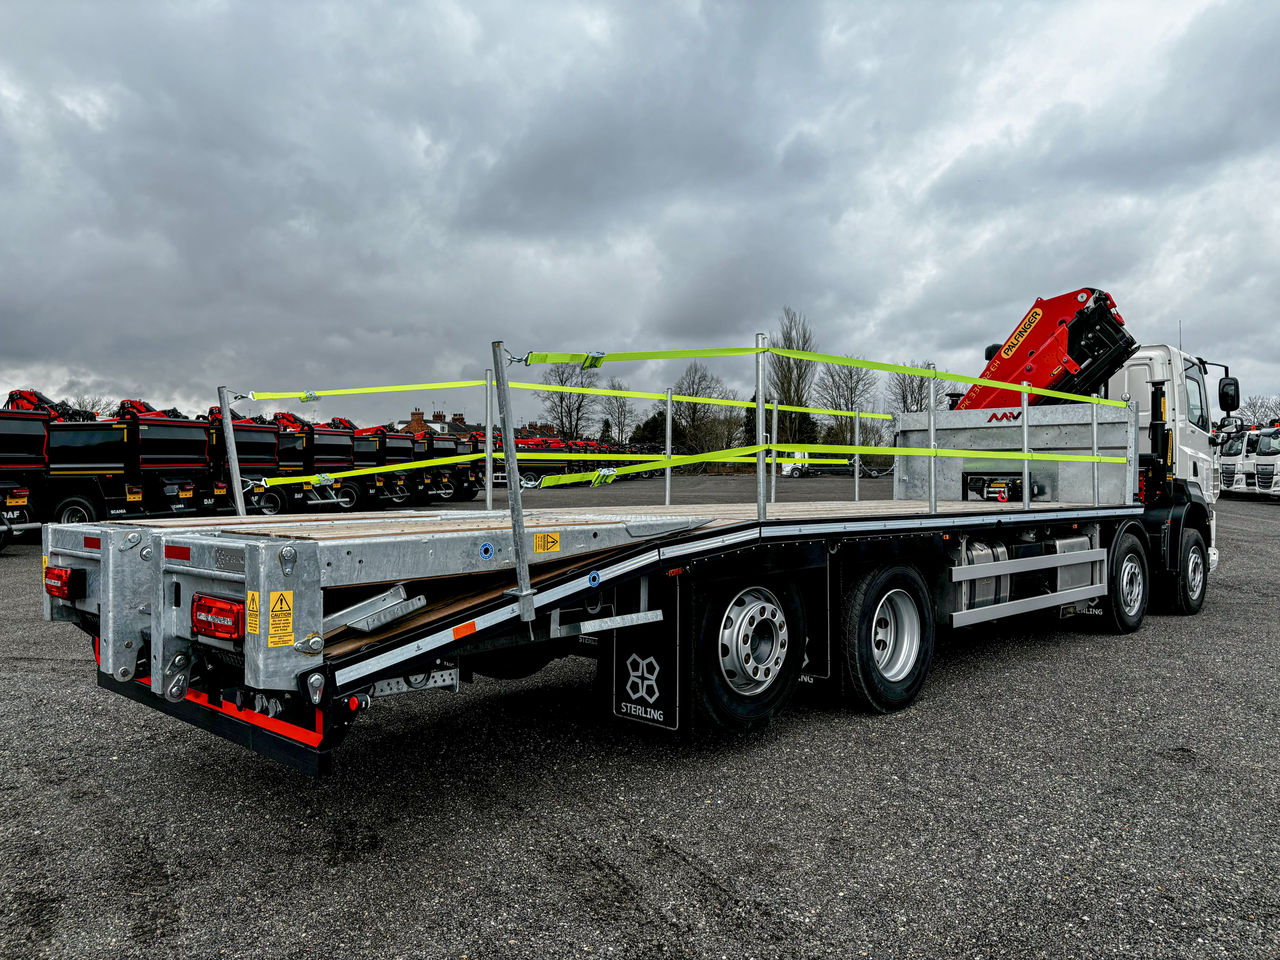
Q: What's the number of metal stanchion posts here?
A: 10